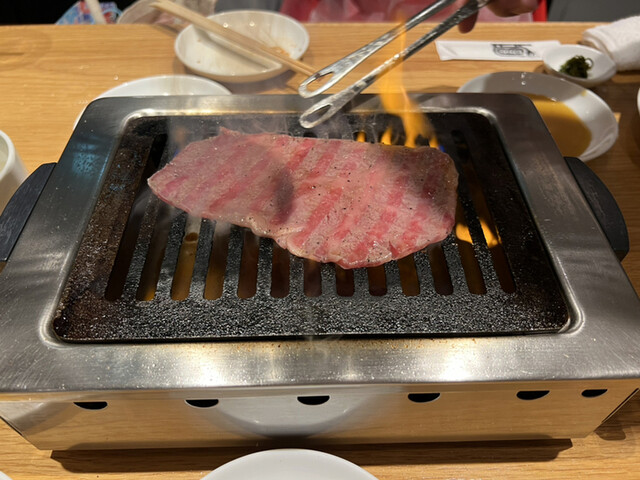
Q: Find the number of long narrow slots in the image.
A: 13